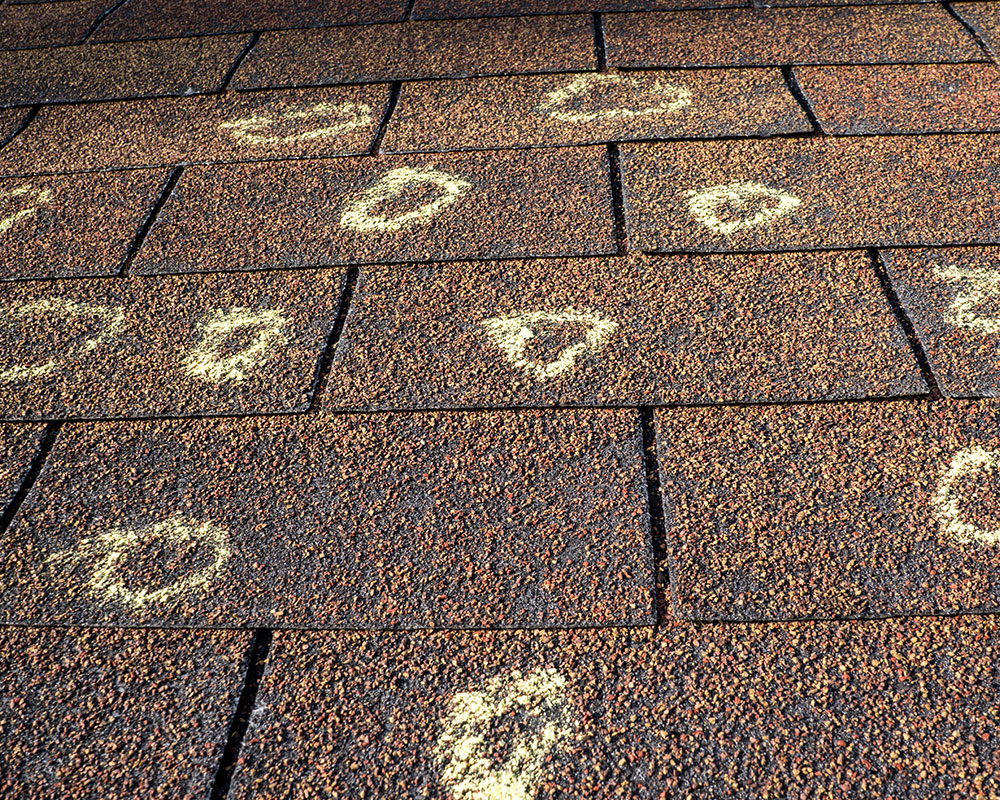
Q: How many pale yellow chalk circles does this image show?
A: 12